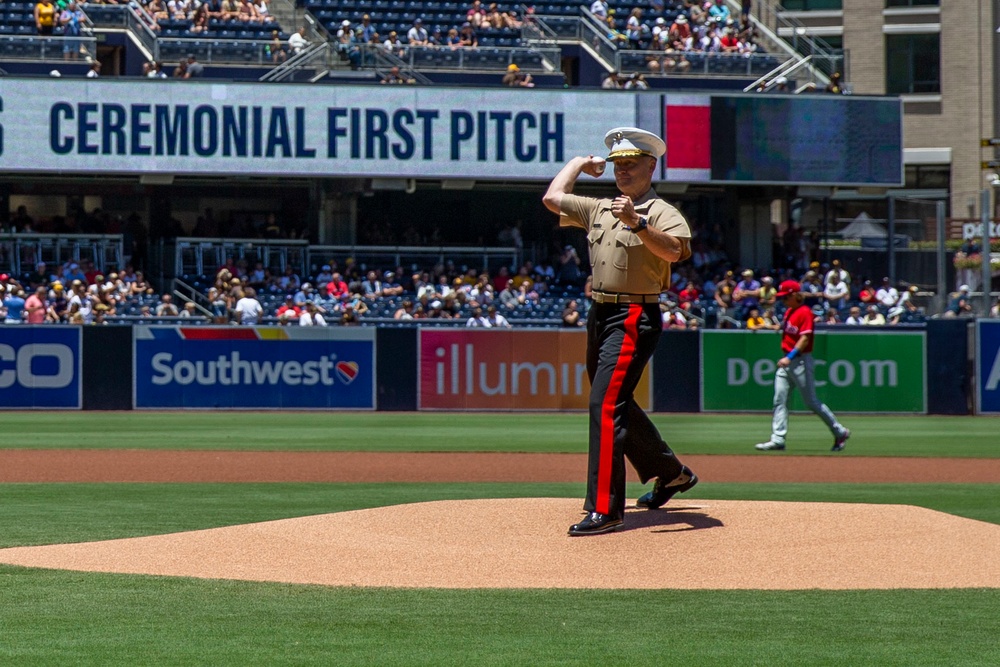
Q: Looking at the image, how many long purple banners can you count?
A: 0